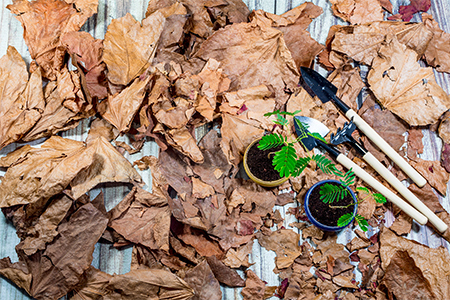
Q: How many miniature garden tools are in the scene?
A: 3